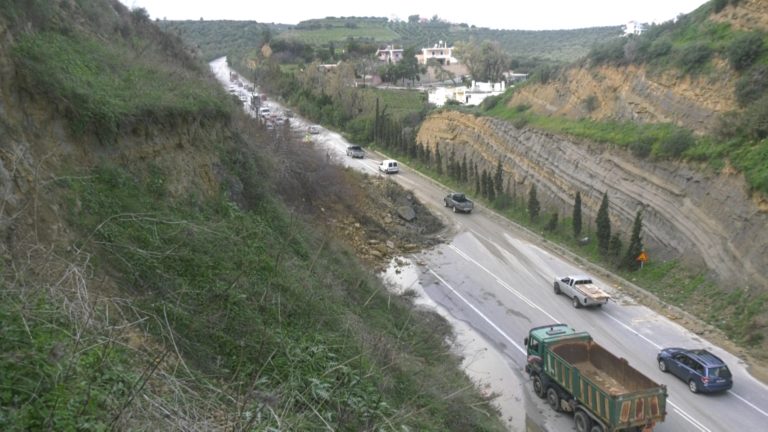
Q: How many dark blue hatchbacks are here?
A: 1